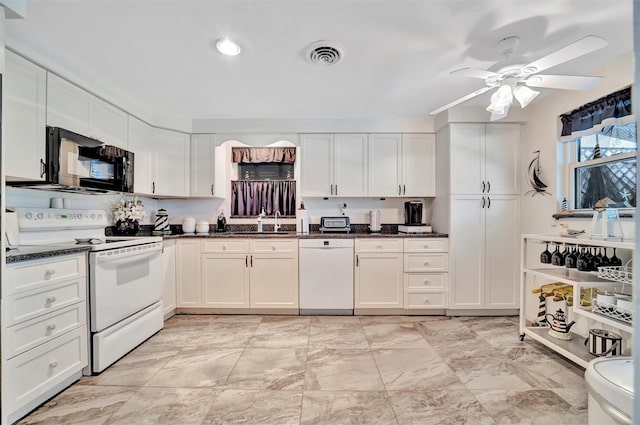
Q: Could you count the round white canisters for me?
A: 2